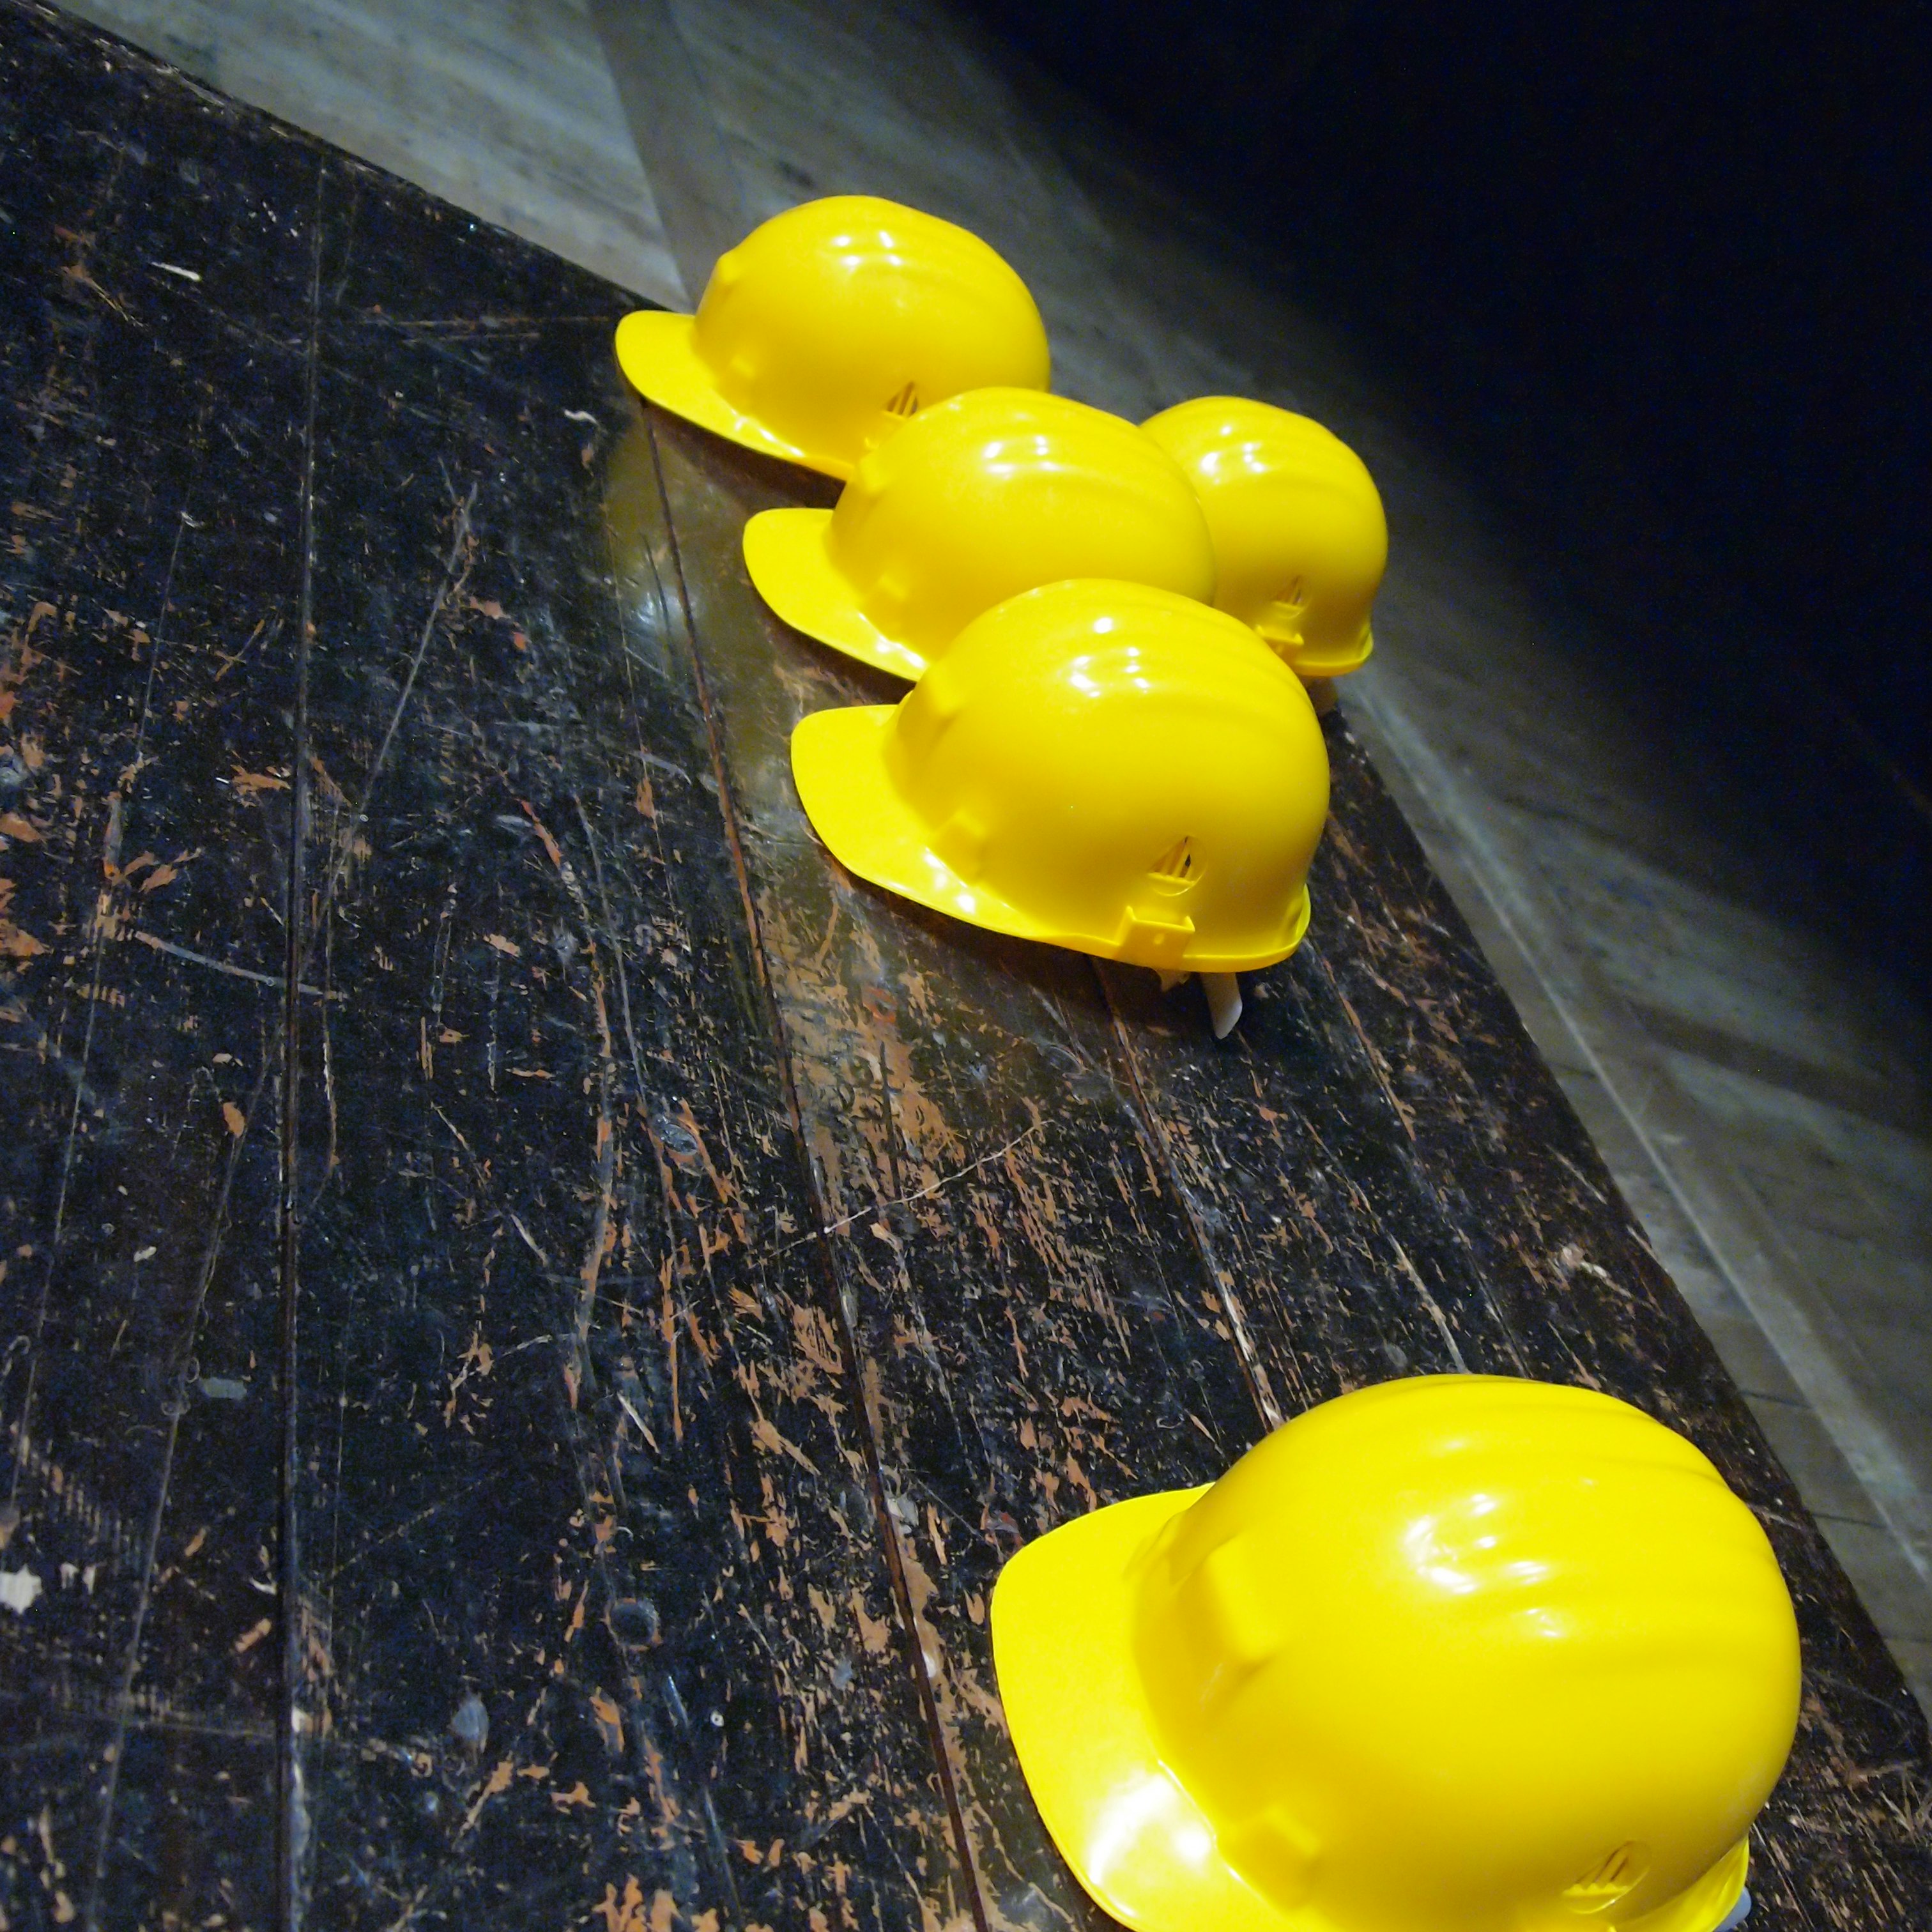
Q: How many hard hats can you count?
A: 5